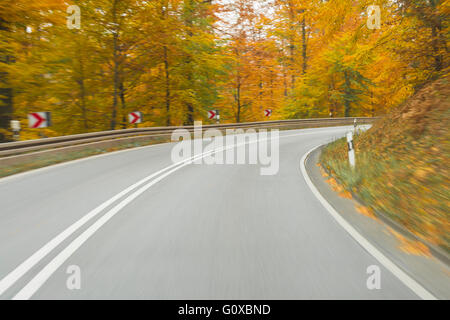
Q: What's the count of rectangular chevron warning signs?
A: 4